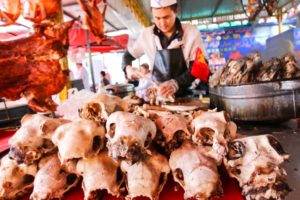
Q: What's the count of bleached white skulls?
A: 12